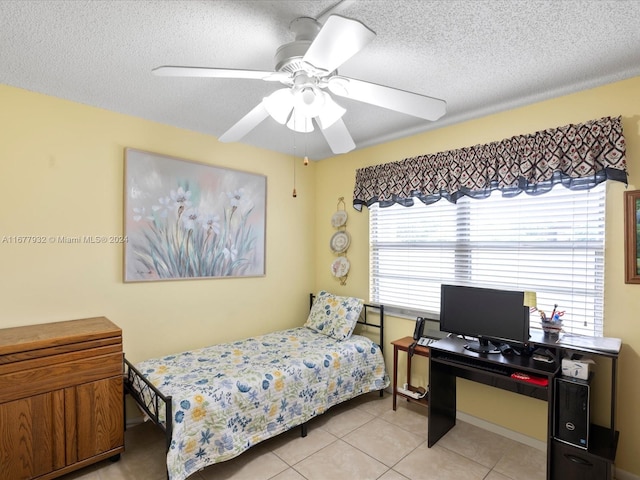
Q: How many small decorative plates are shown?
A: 3